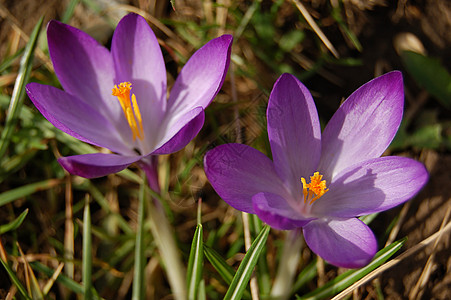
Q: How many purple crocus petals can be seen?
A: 12